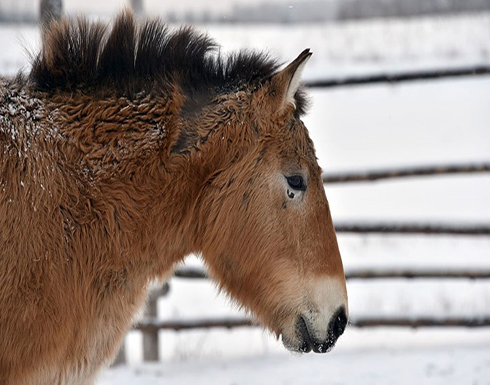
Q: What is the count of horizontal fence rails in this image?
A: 5